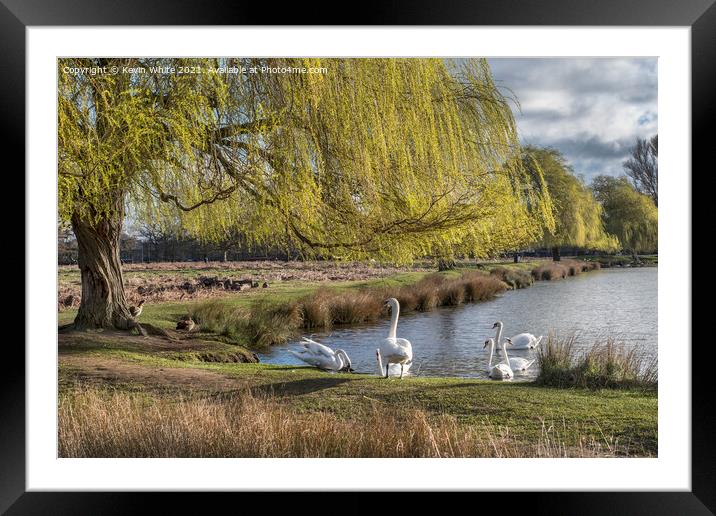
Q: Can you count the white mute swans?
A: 6